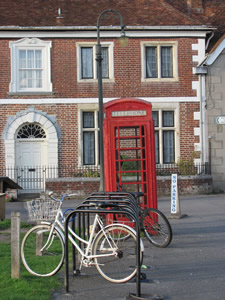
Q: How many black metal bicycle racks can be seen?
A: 5